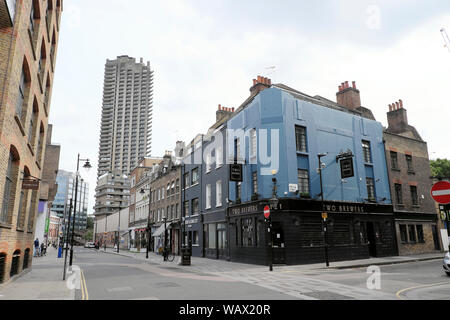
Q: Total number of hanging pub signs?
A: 2